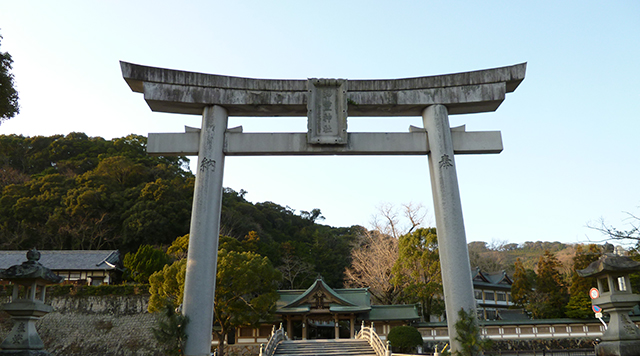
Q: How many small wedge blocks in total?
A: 4